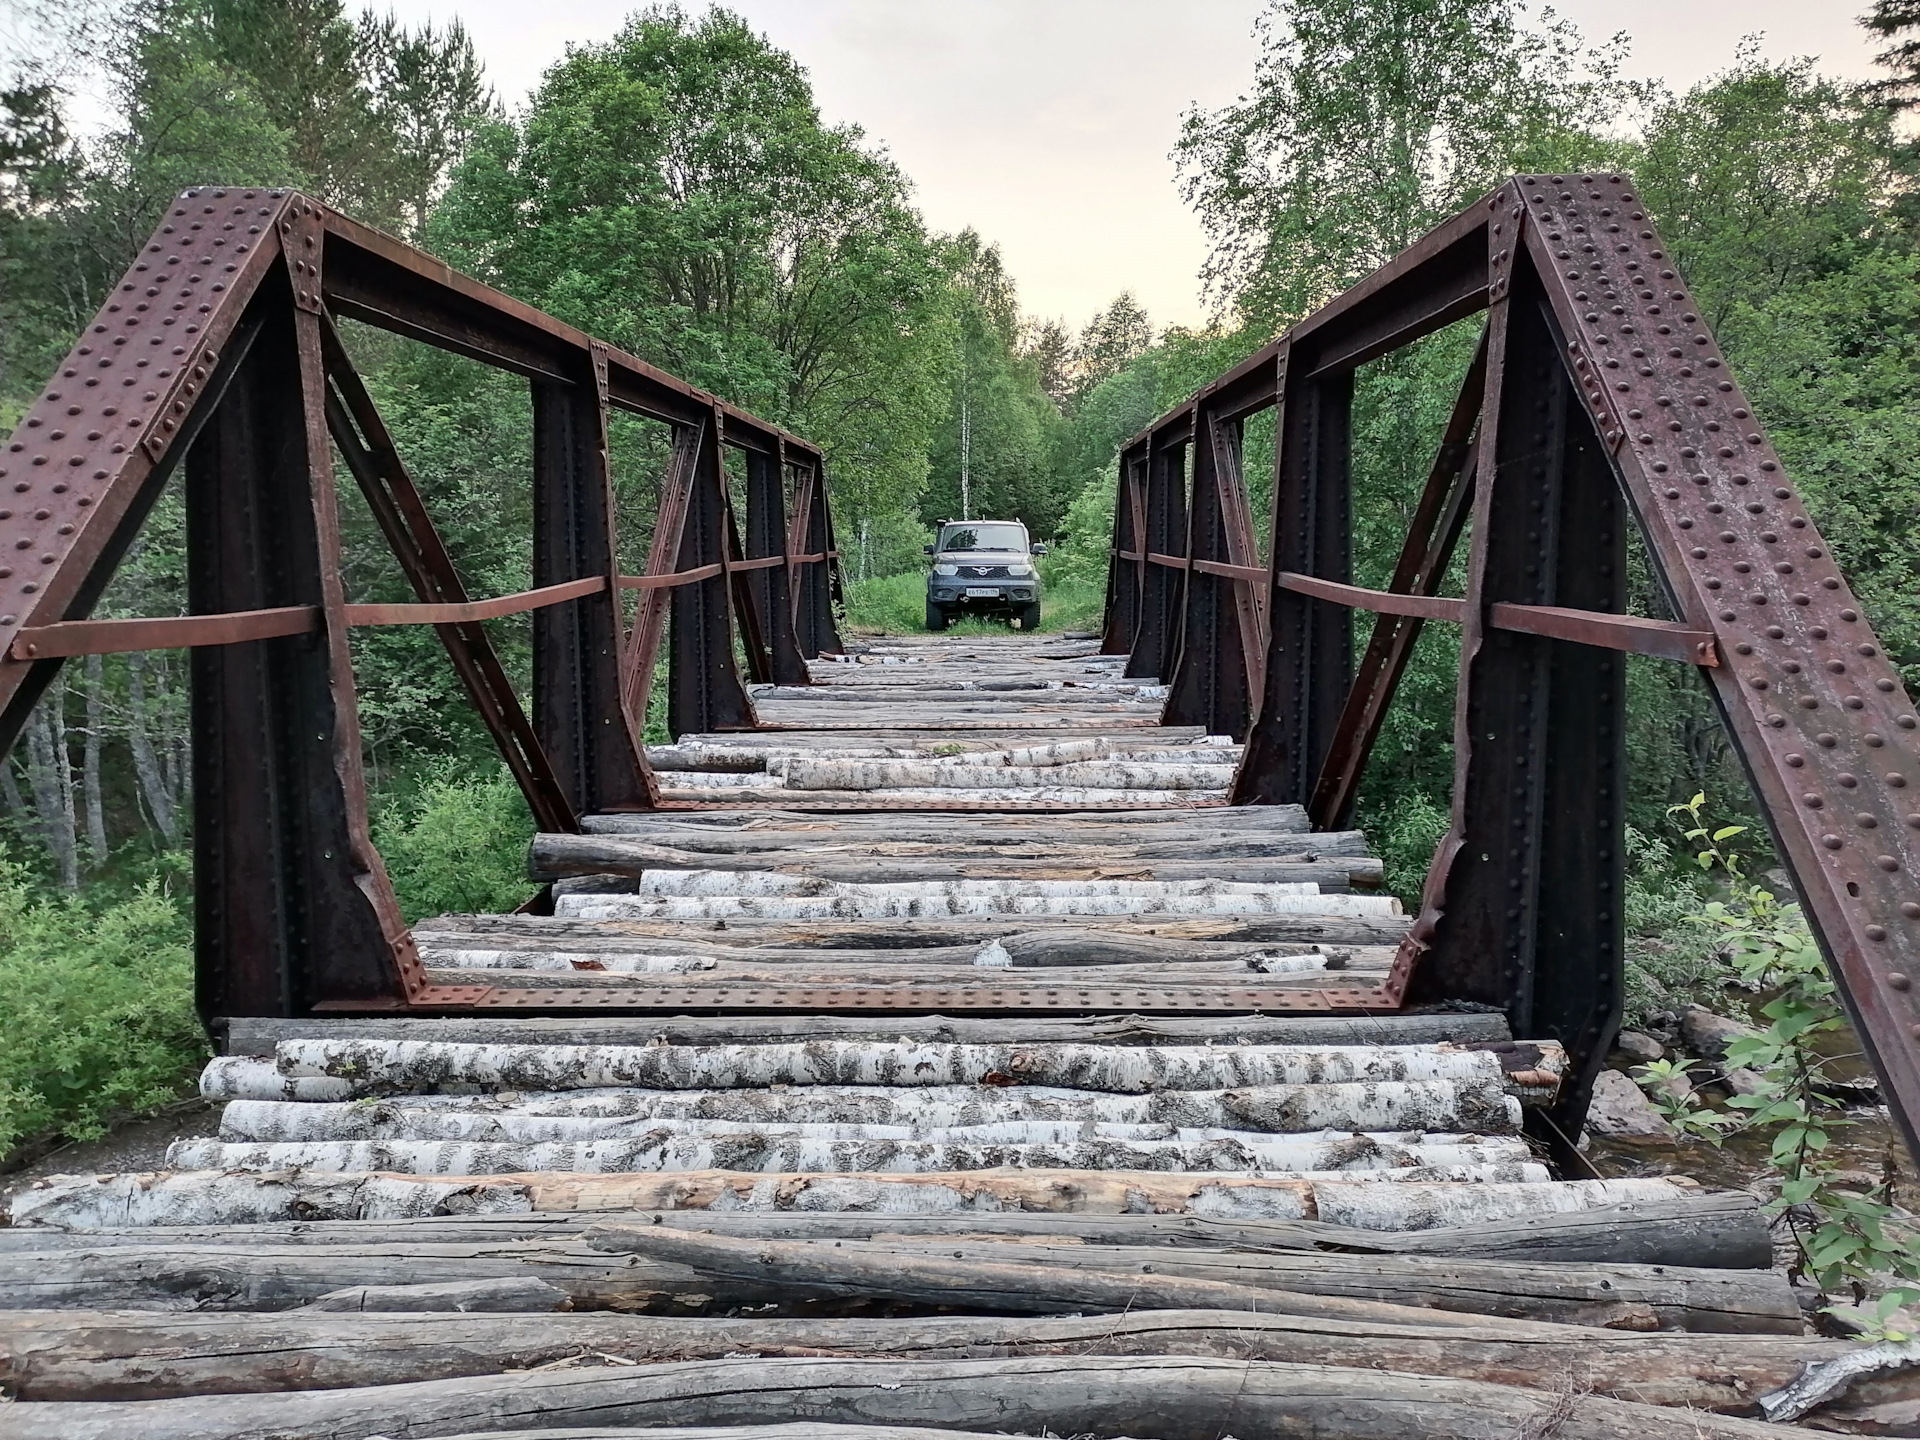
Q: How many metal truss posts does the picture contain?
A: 10